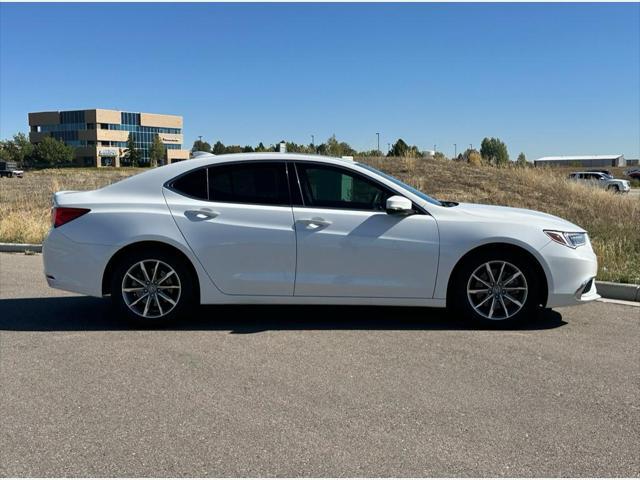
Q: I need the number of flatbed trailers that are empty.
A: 0